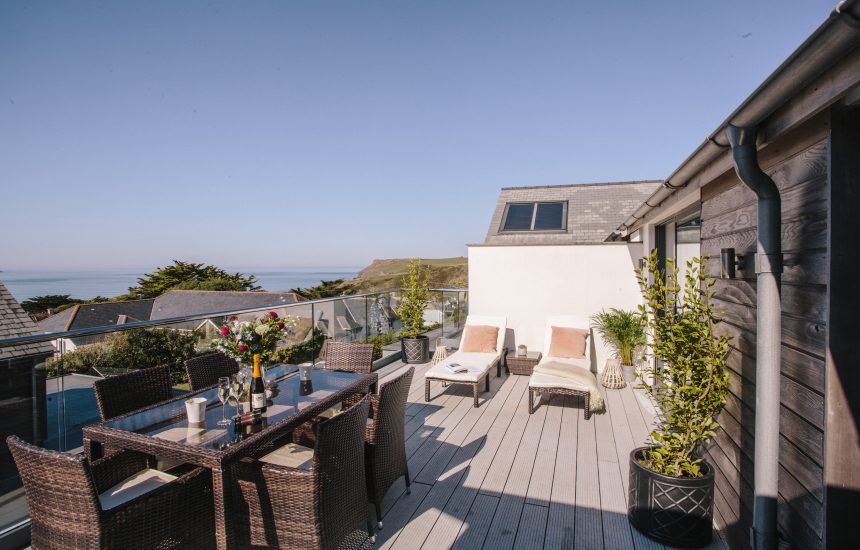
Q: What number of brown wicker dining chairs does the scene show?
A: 6